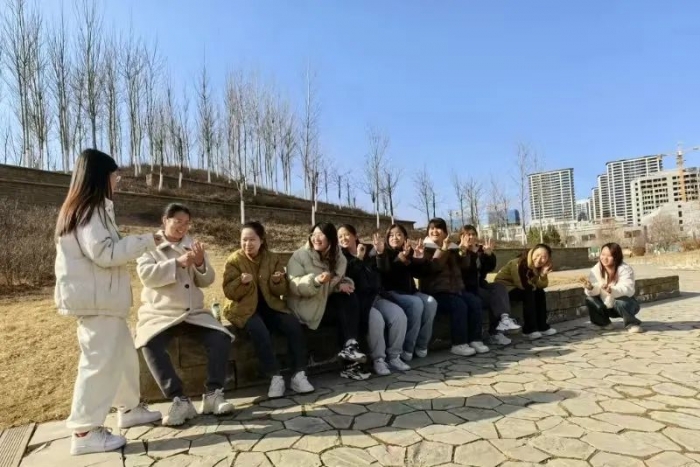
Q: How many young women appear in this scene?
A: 10